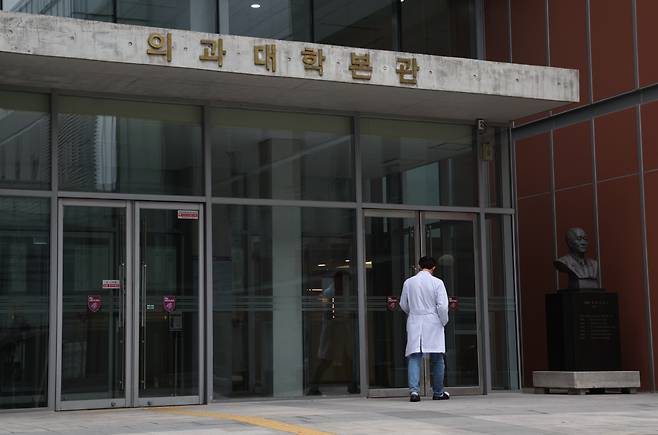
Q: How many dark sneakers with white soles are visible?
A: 2